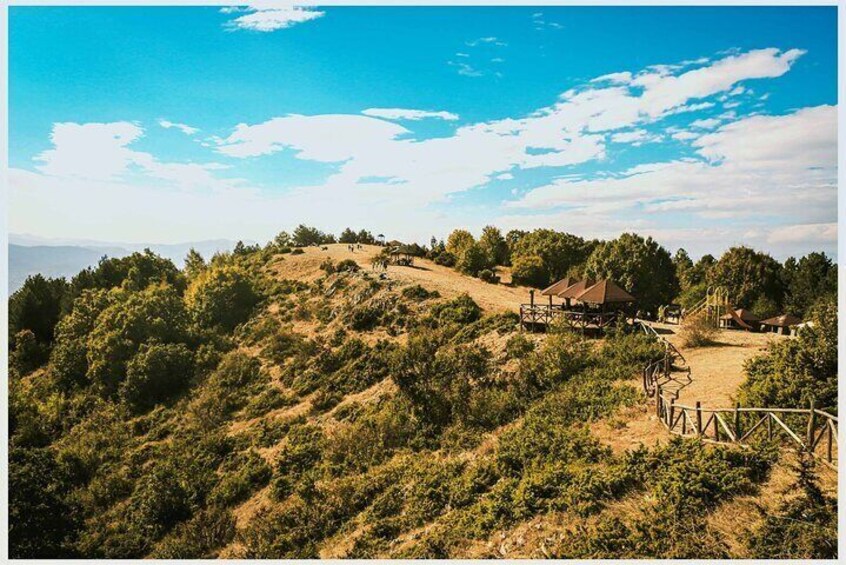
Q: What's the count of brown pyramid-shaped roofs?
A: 5